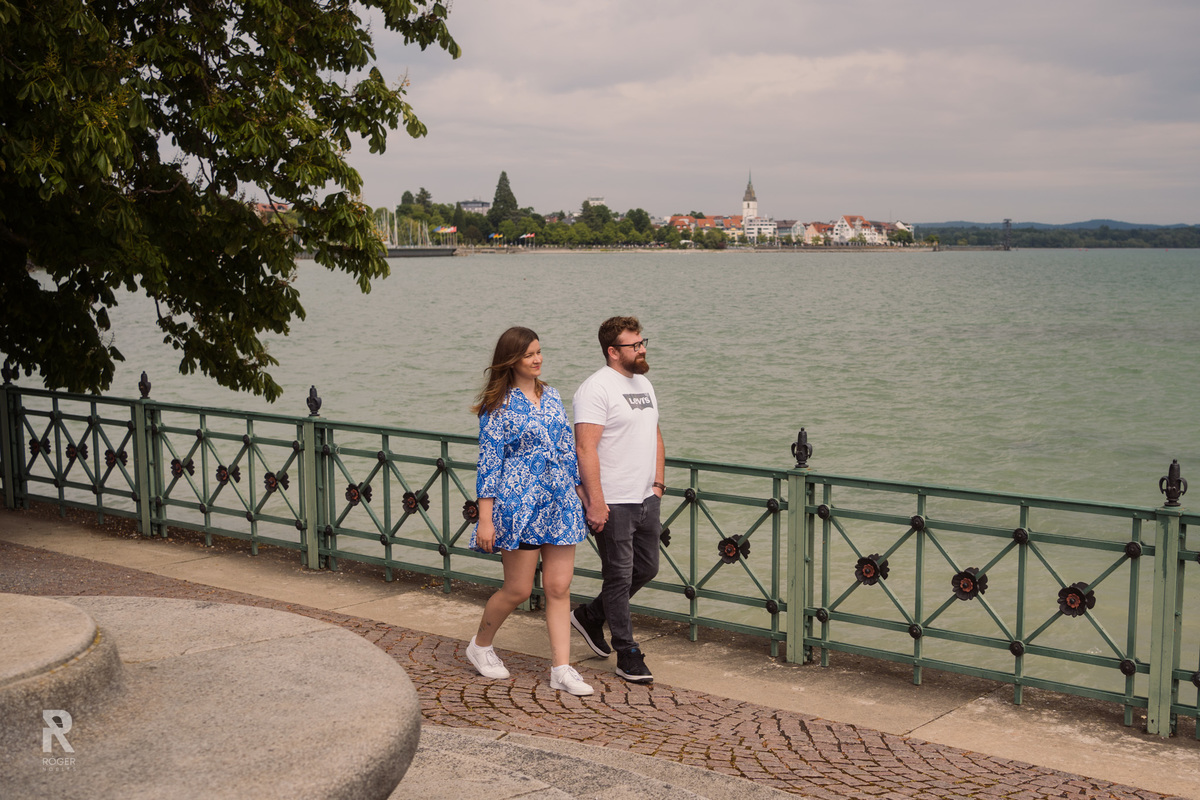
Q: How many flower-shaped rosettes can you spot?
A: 14